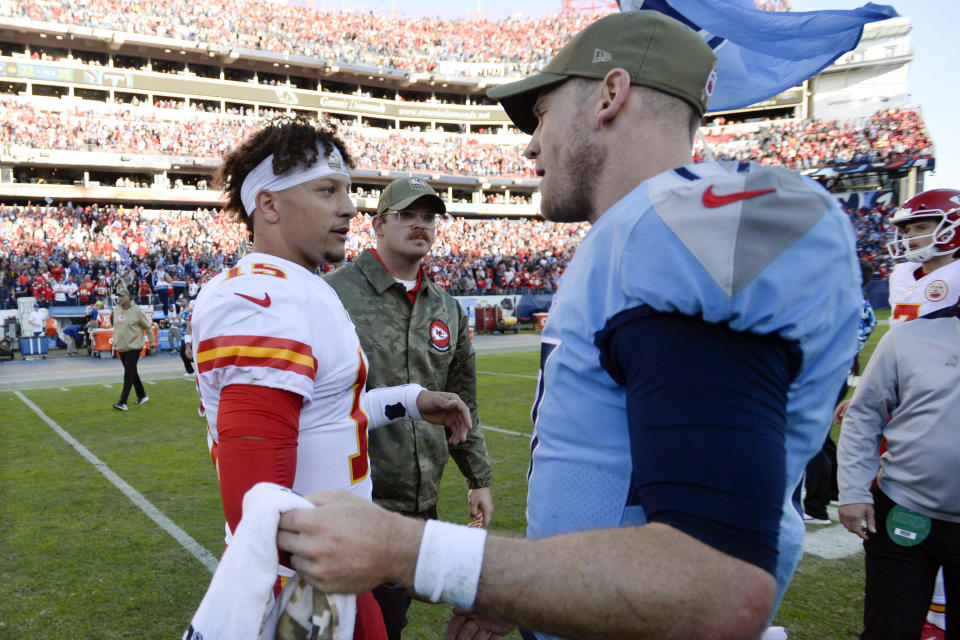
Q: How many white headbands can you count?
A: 1